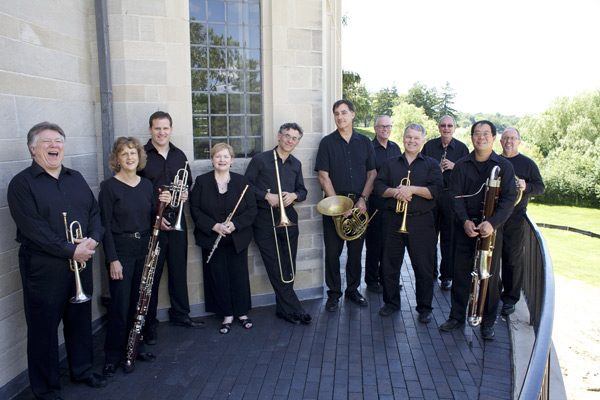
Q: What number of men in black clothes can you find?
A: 9